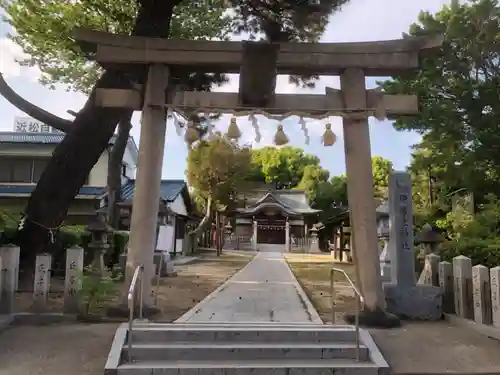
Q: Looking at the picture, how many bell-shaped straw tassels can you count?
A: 4